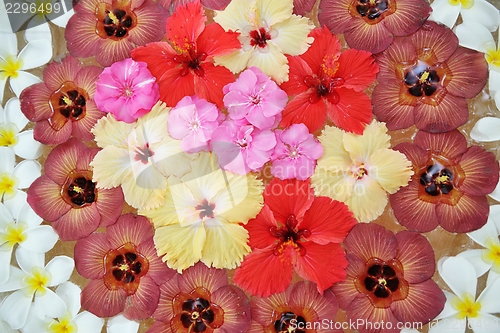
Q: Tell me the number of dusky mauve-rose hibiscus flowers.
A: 10